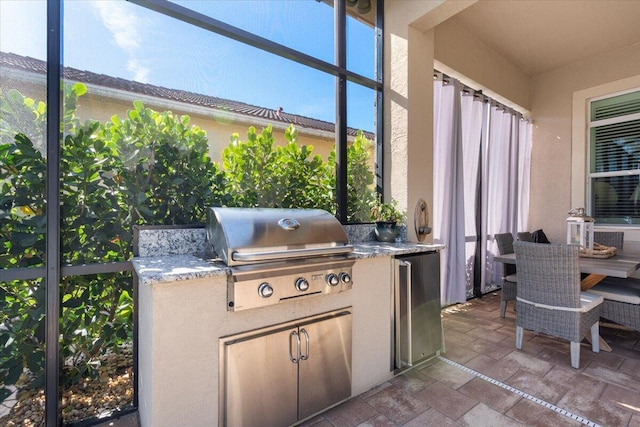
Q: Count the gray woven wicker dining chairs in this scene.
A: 4